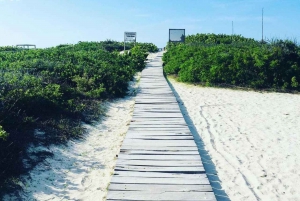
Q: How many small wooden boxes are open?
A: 0